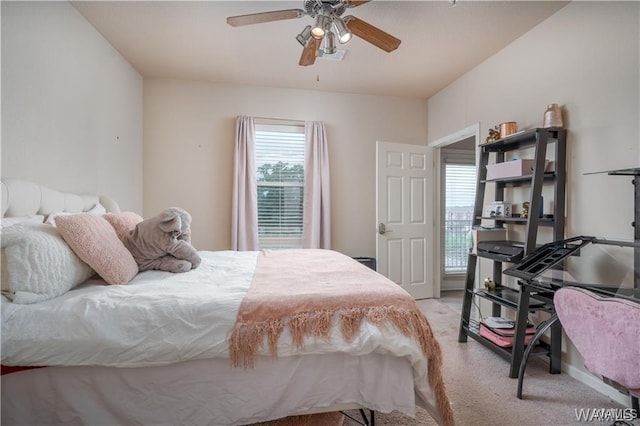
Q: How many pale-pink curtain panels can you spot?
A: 2